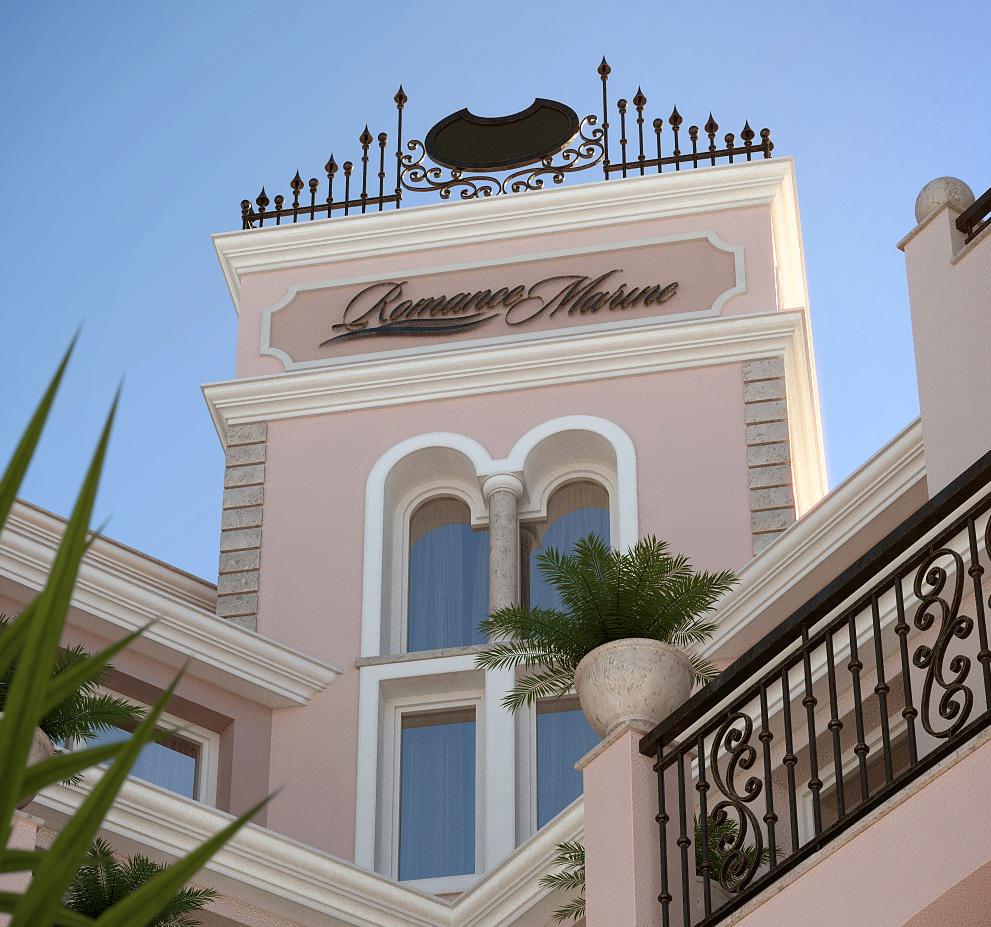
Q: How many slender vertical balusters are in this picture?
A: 11